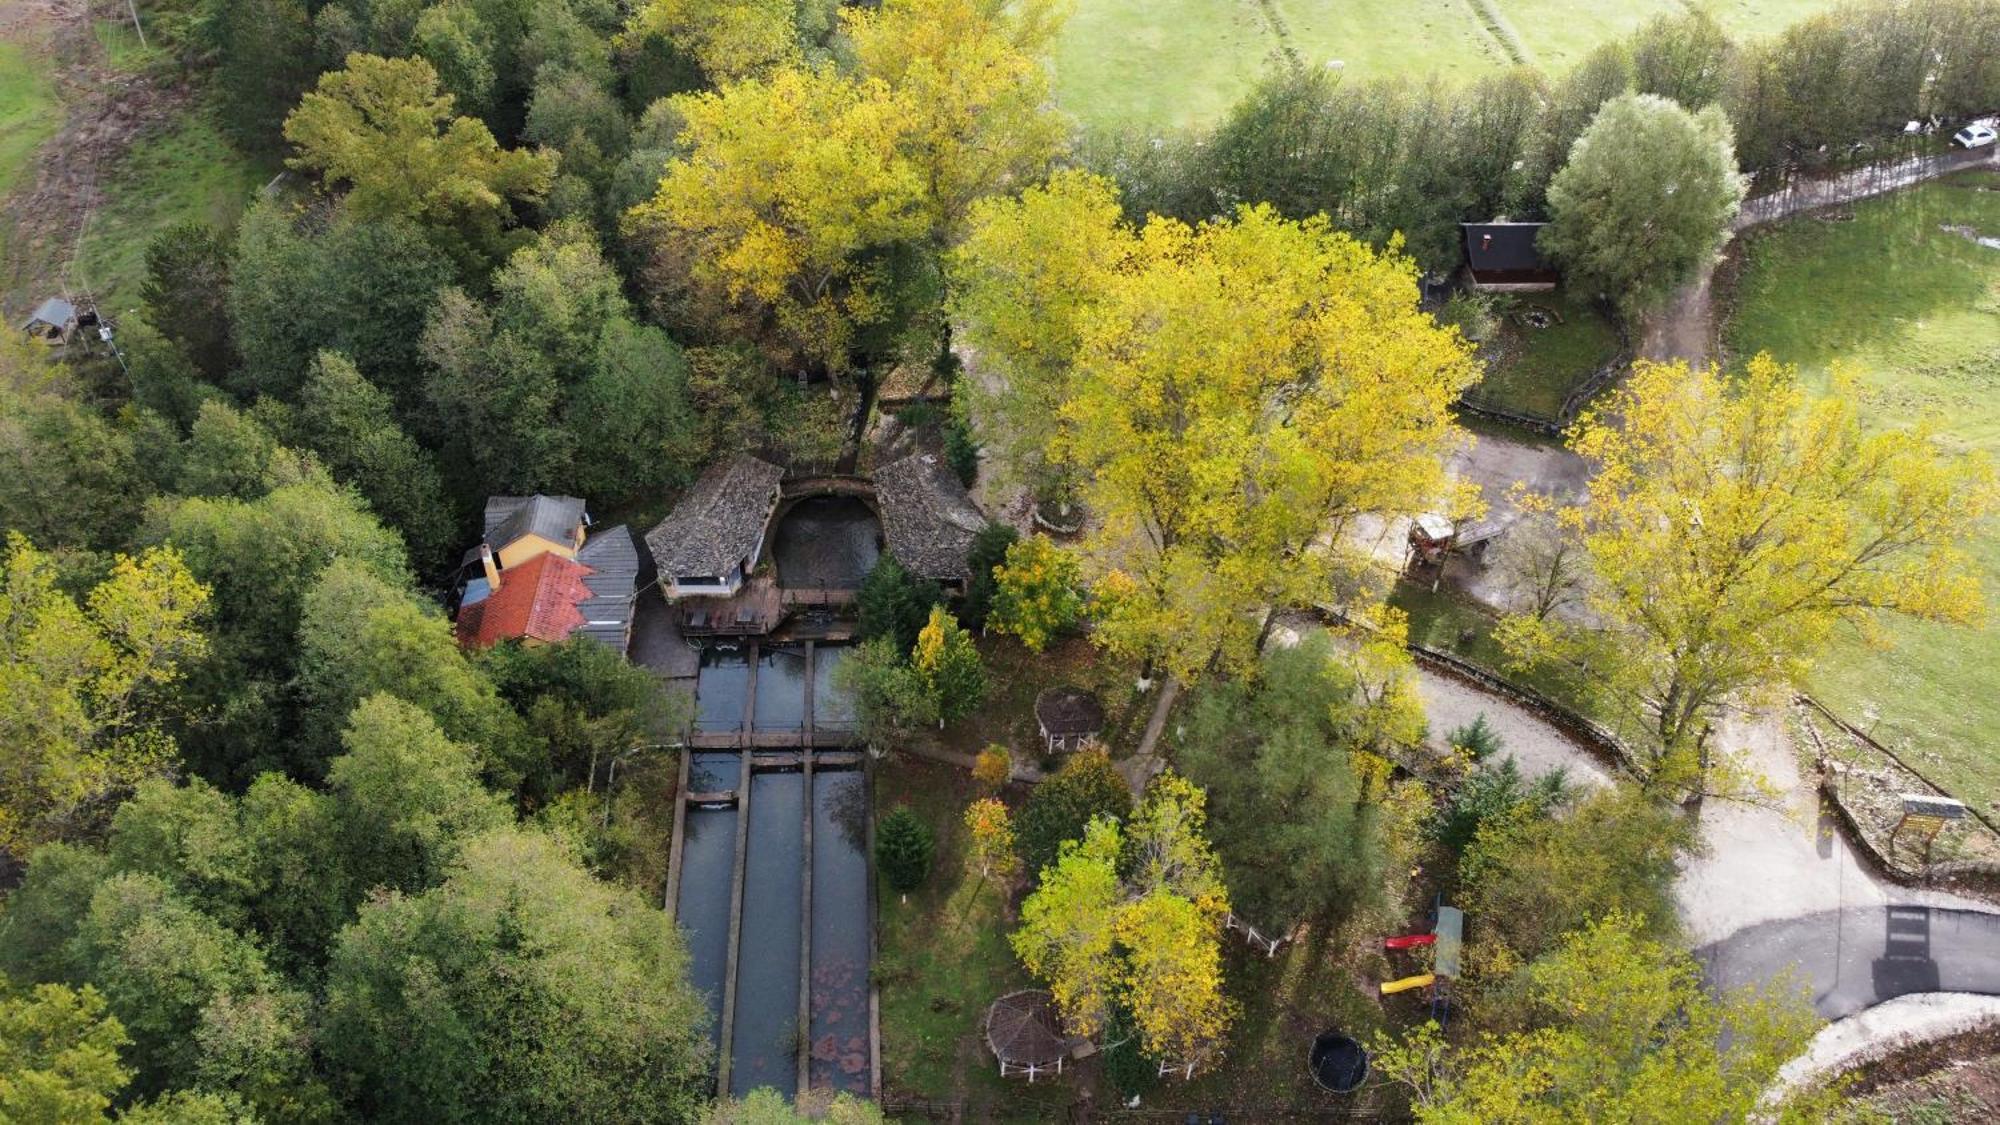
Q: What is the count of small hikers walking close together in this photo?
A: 0